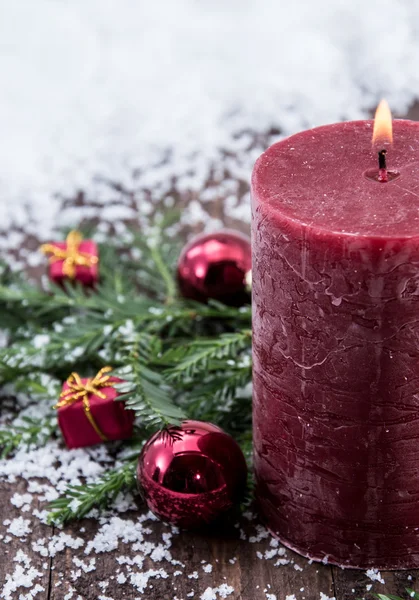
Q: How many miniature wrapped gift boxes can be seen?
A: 2